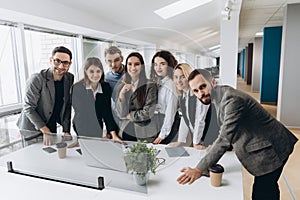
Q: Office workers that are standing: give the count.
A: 7